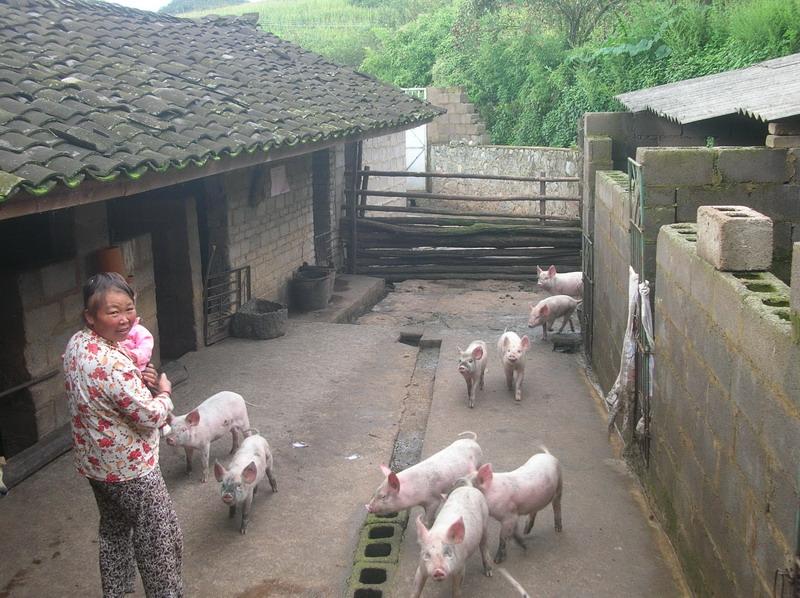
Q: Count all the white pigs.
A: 9